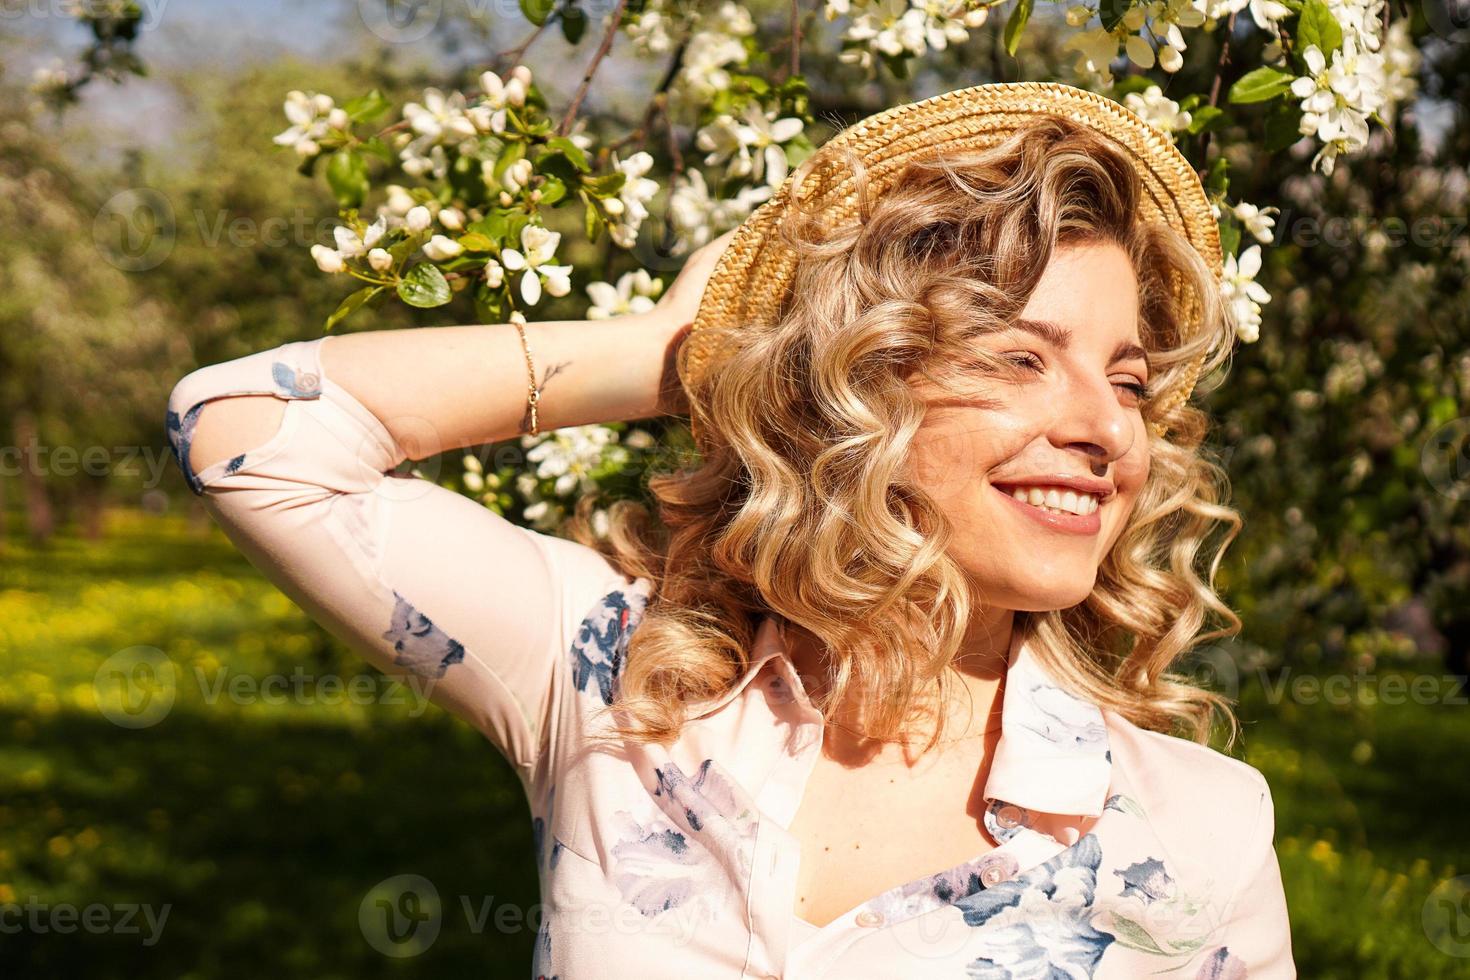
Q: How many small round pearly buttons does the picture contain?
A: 4